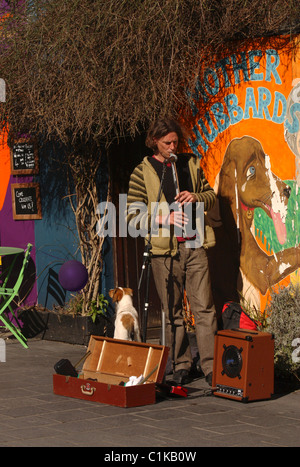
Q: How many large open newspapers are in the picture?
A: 0